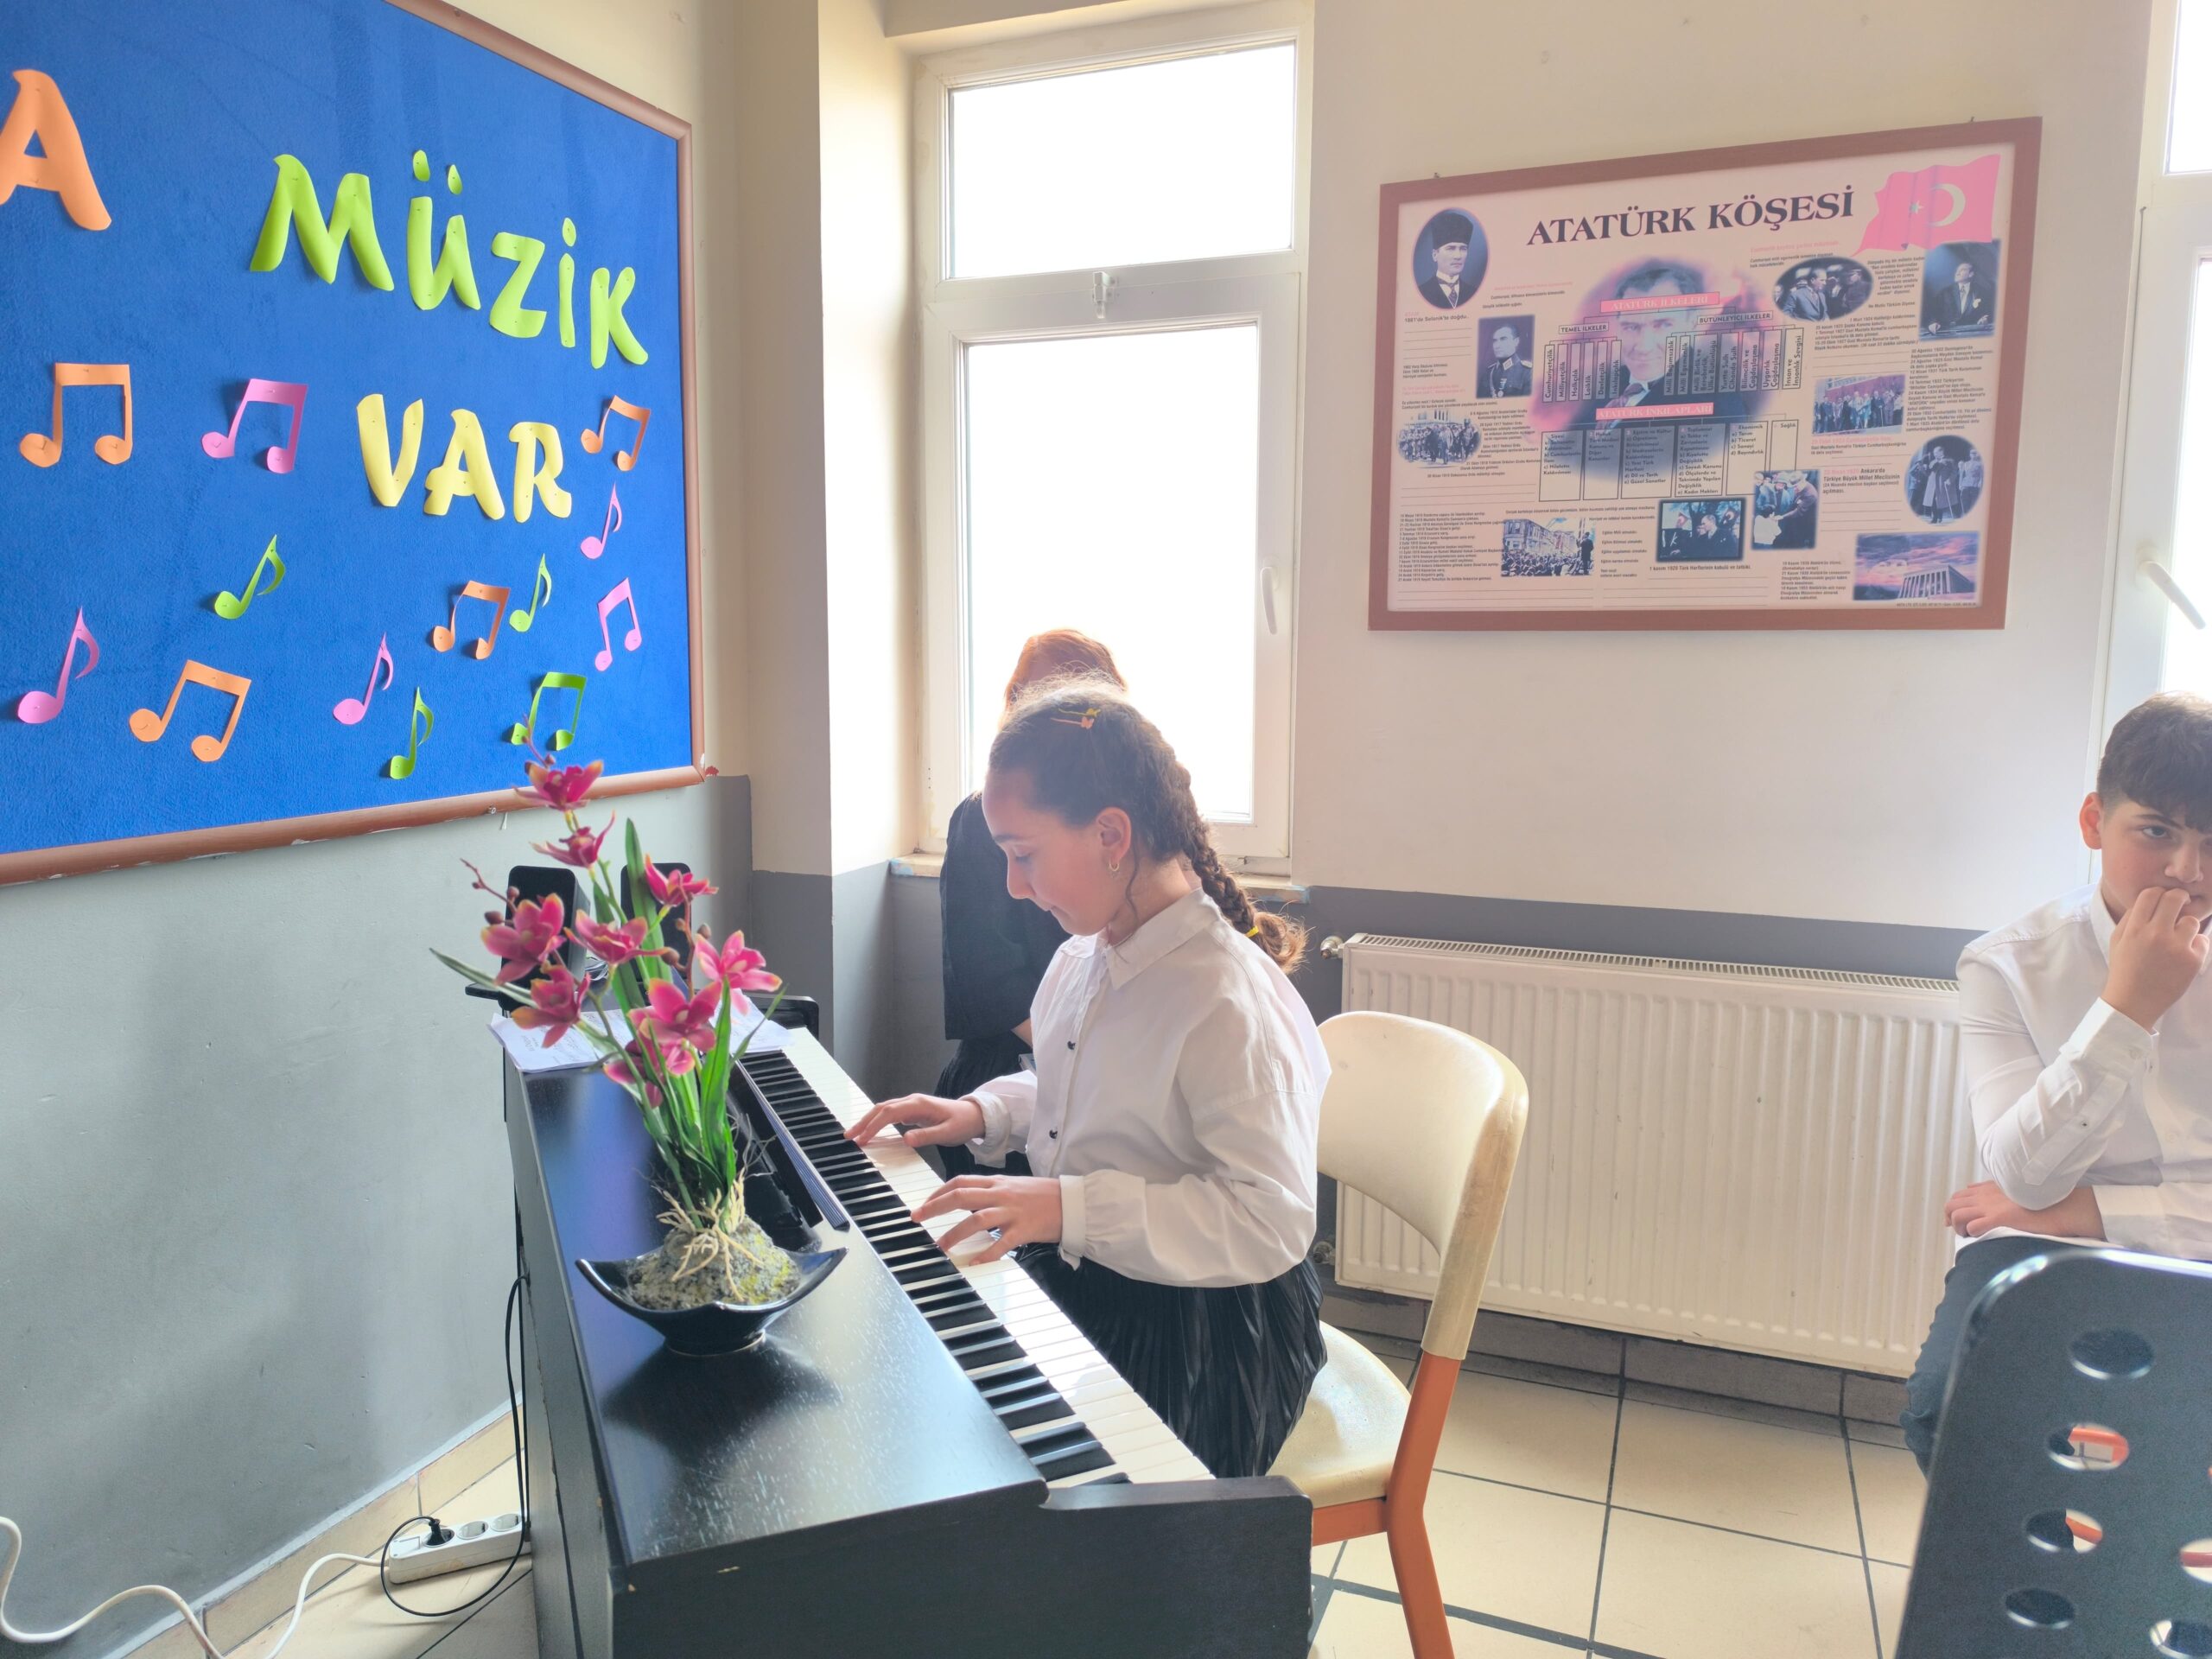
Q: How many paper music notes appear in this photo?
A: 13